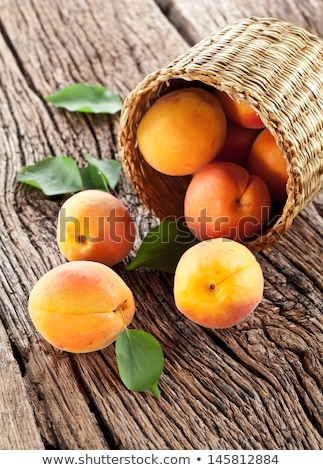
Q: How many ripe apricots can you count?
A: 8